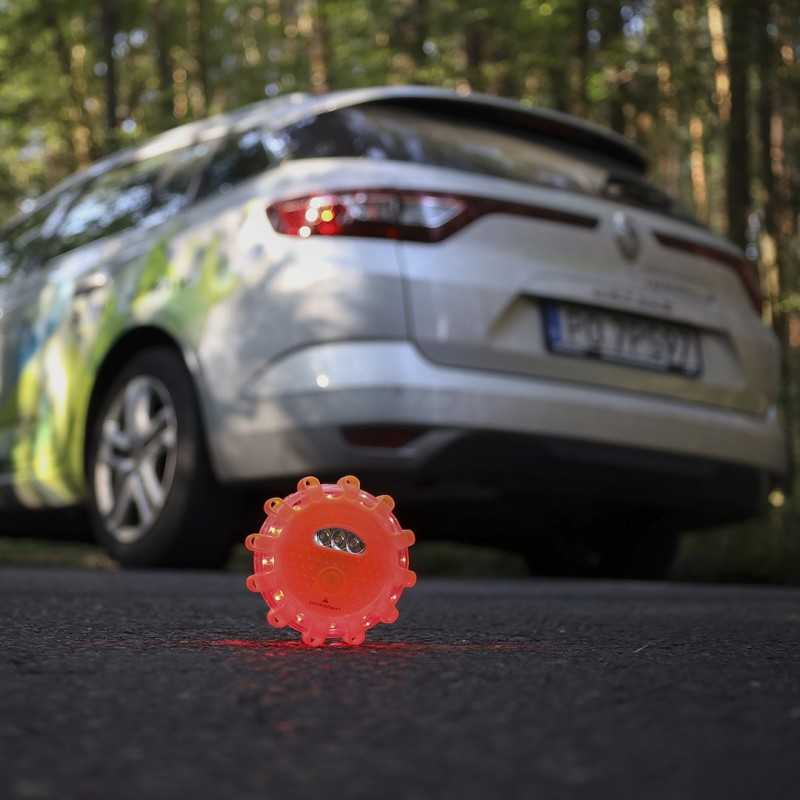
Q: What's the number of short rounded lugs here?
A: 12